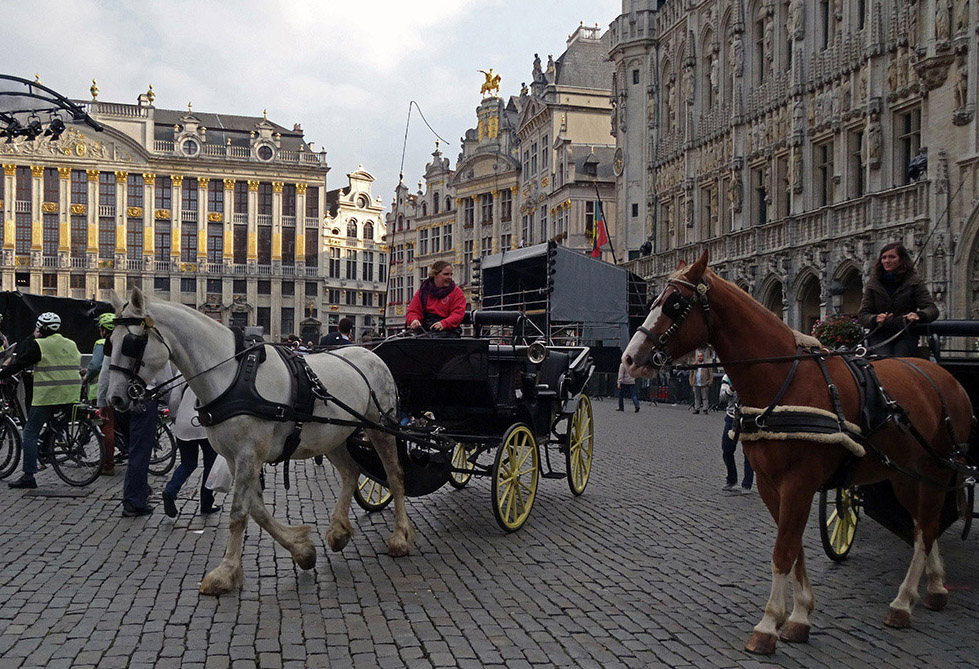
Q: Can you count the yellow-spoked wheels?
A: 5